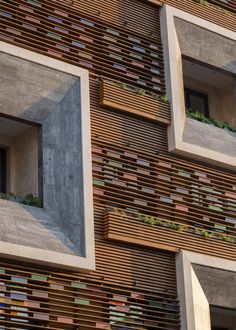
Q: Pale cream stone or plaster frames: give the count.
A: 3